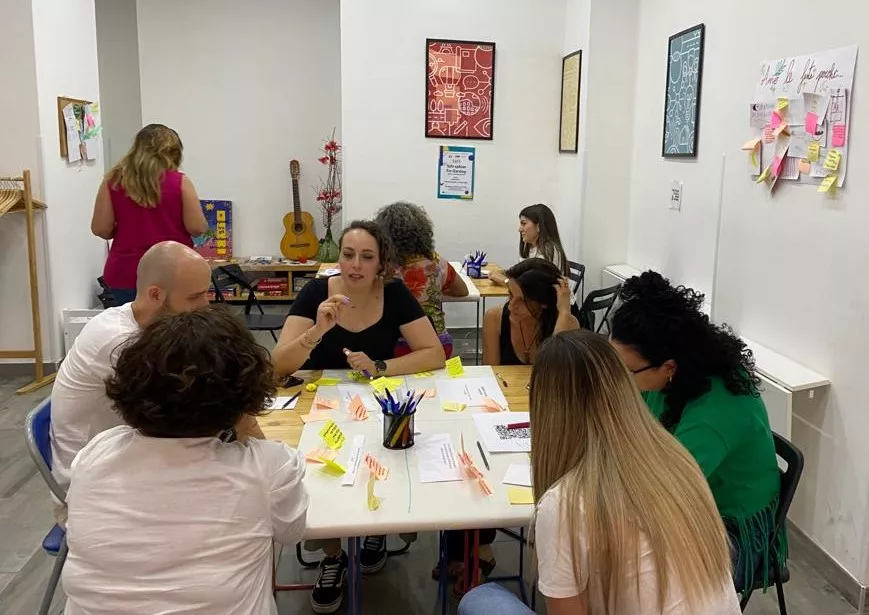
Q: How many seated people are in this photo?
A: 8